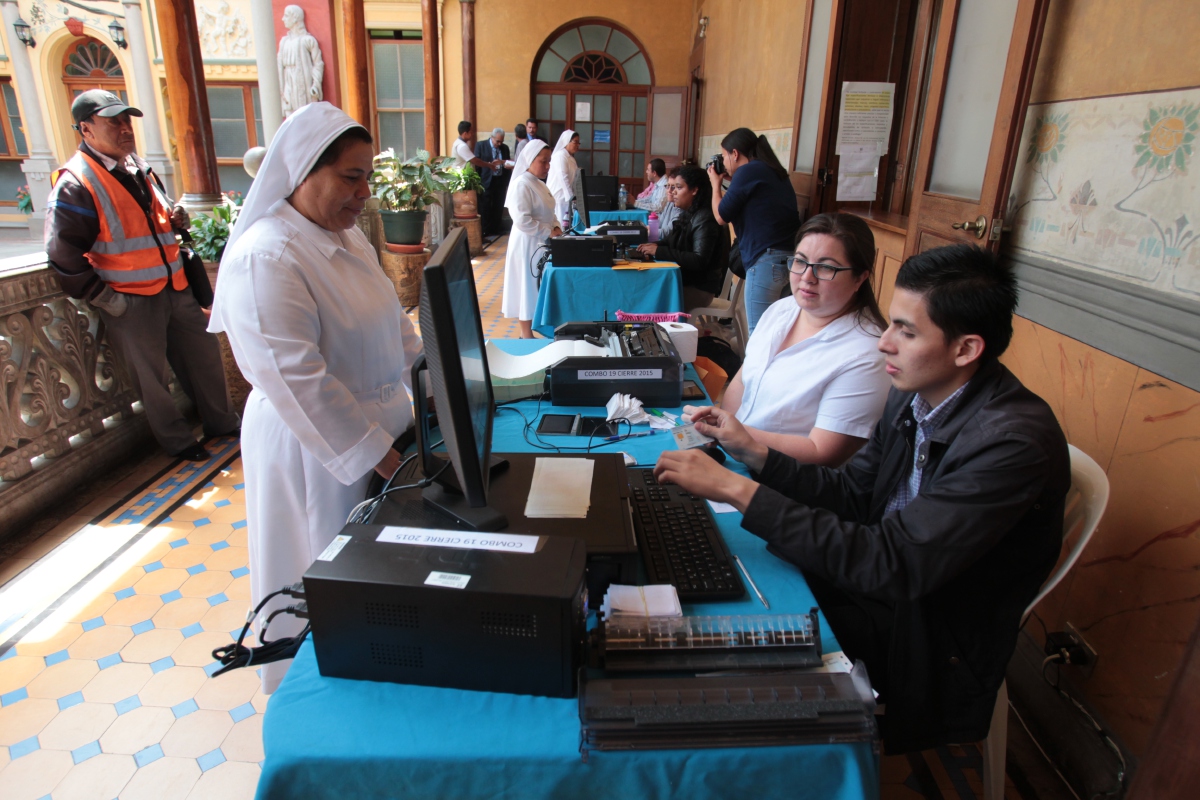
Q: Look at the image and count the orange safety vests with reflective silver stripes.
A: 1